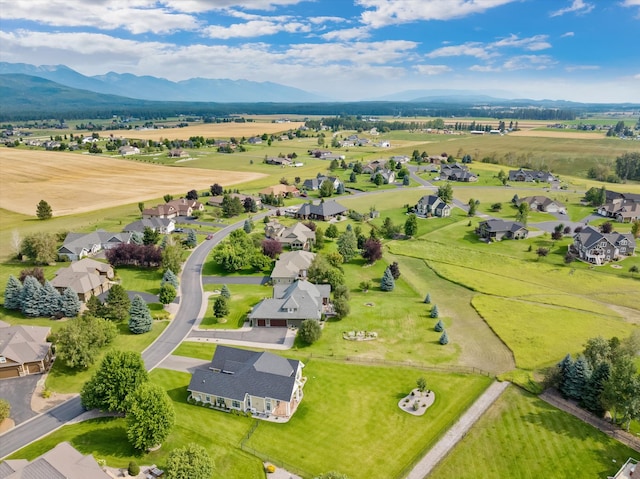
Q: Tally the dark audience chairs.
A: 0